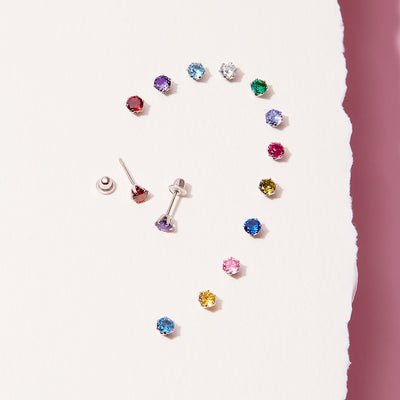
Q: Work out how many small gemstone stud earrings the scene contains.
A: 14